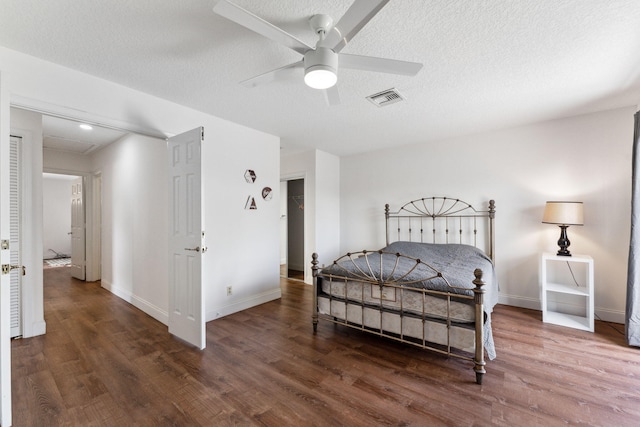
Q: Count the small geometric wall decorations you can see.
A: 3